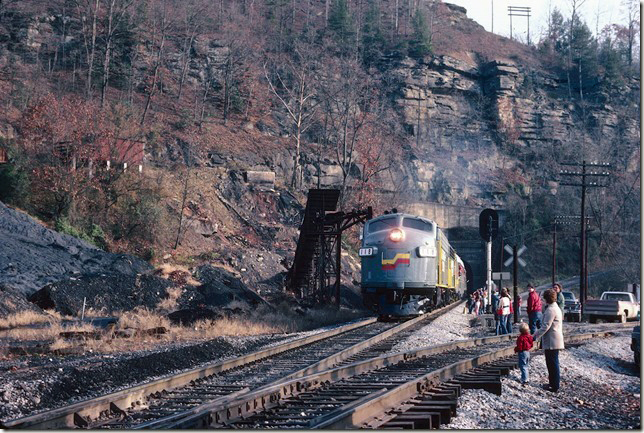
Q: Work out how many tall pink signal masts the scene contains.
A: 0